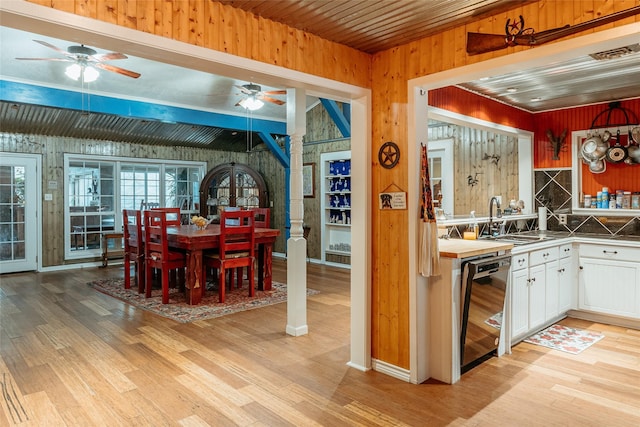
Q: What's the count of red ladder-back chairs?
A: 6